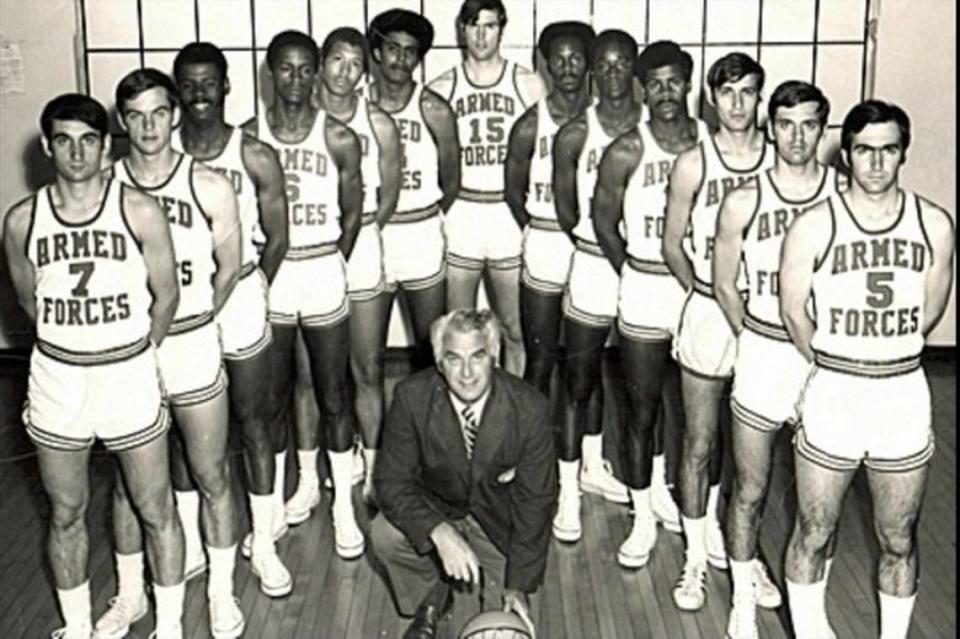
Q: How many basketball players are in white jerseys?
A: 13